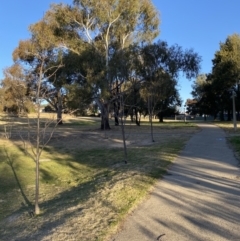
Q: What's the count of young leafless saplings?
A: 3